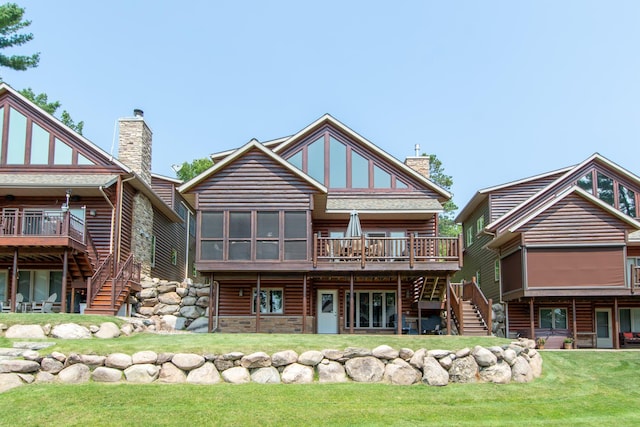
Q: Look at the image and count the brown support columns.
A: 11